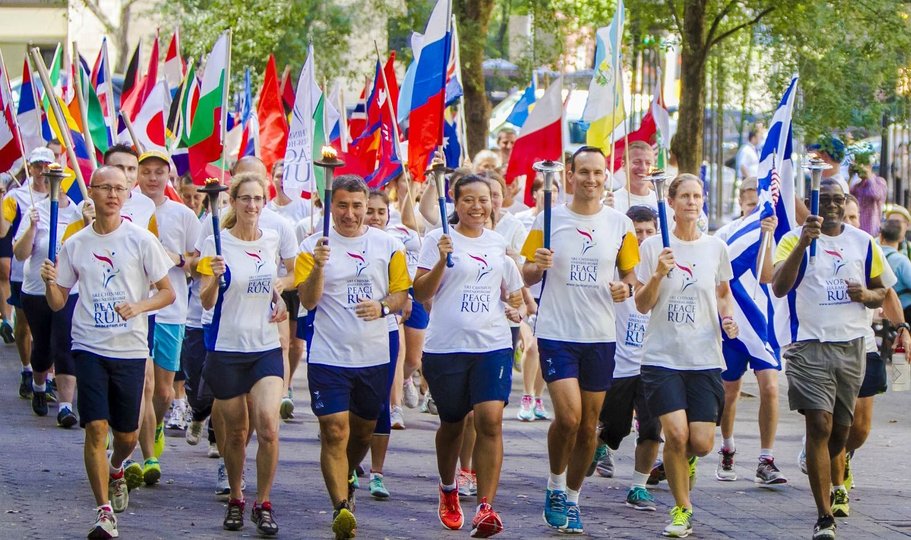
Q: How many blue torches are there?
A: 7